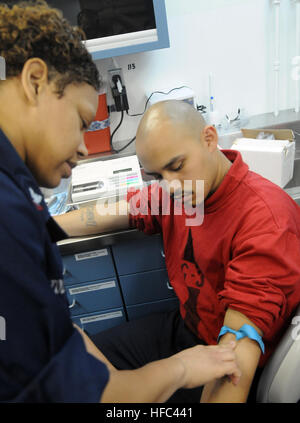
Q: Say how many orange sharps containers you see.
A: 1